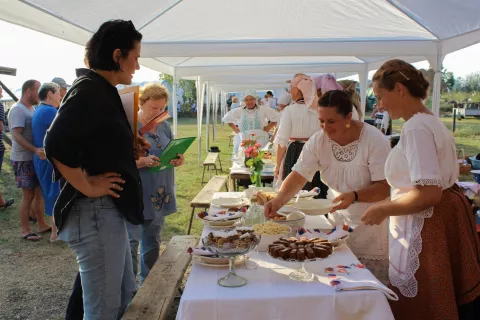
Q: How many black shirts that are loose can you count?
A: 1